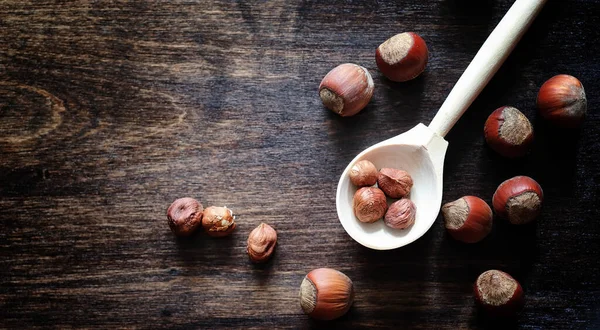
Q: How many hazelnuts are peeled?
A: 7